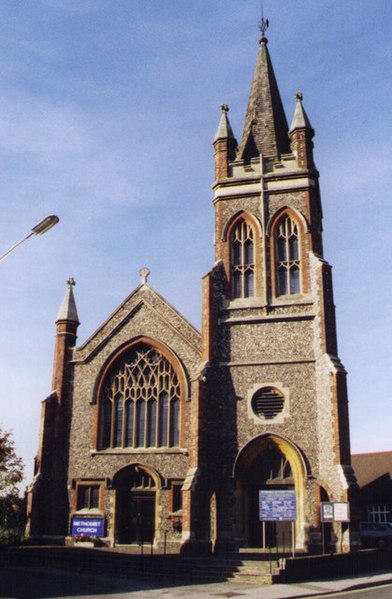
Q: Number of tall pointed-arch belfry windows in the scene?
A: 2